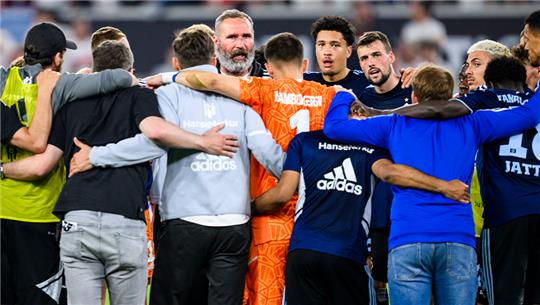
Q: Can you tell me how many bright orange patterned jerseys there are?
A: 1